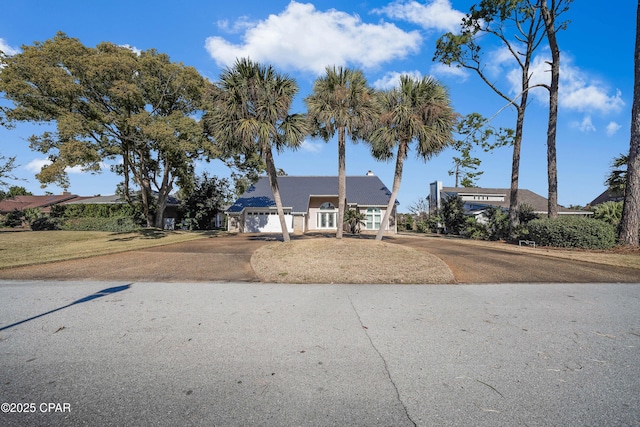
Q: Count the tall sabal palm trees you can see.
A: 3